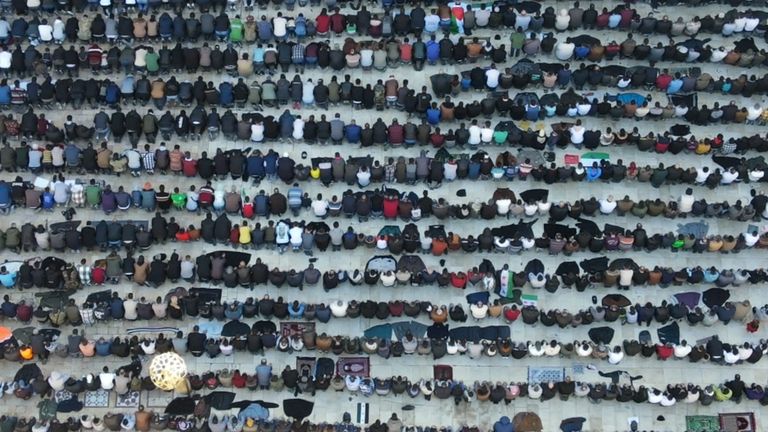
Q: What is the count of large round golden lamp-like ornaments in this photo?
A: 1